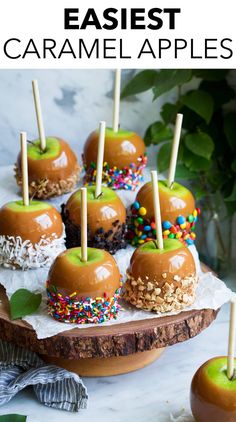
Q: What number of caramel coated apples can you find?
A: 8